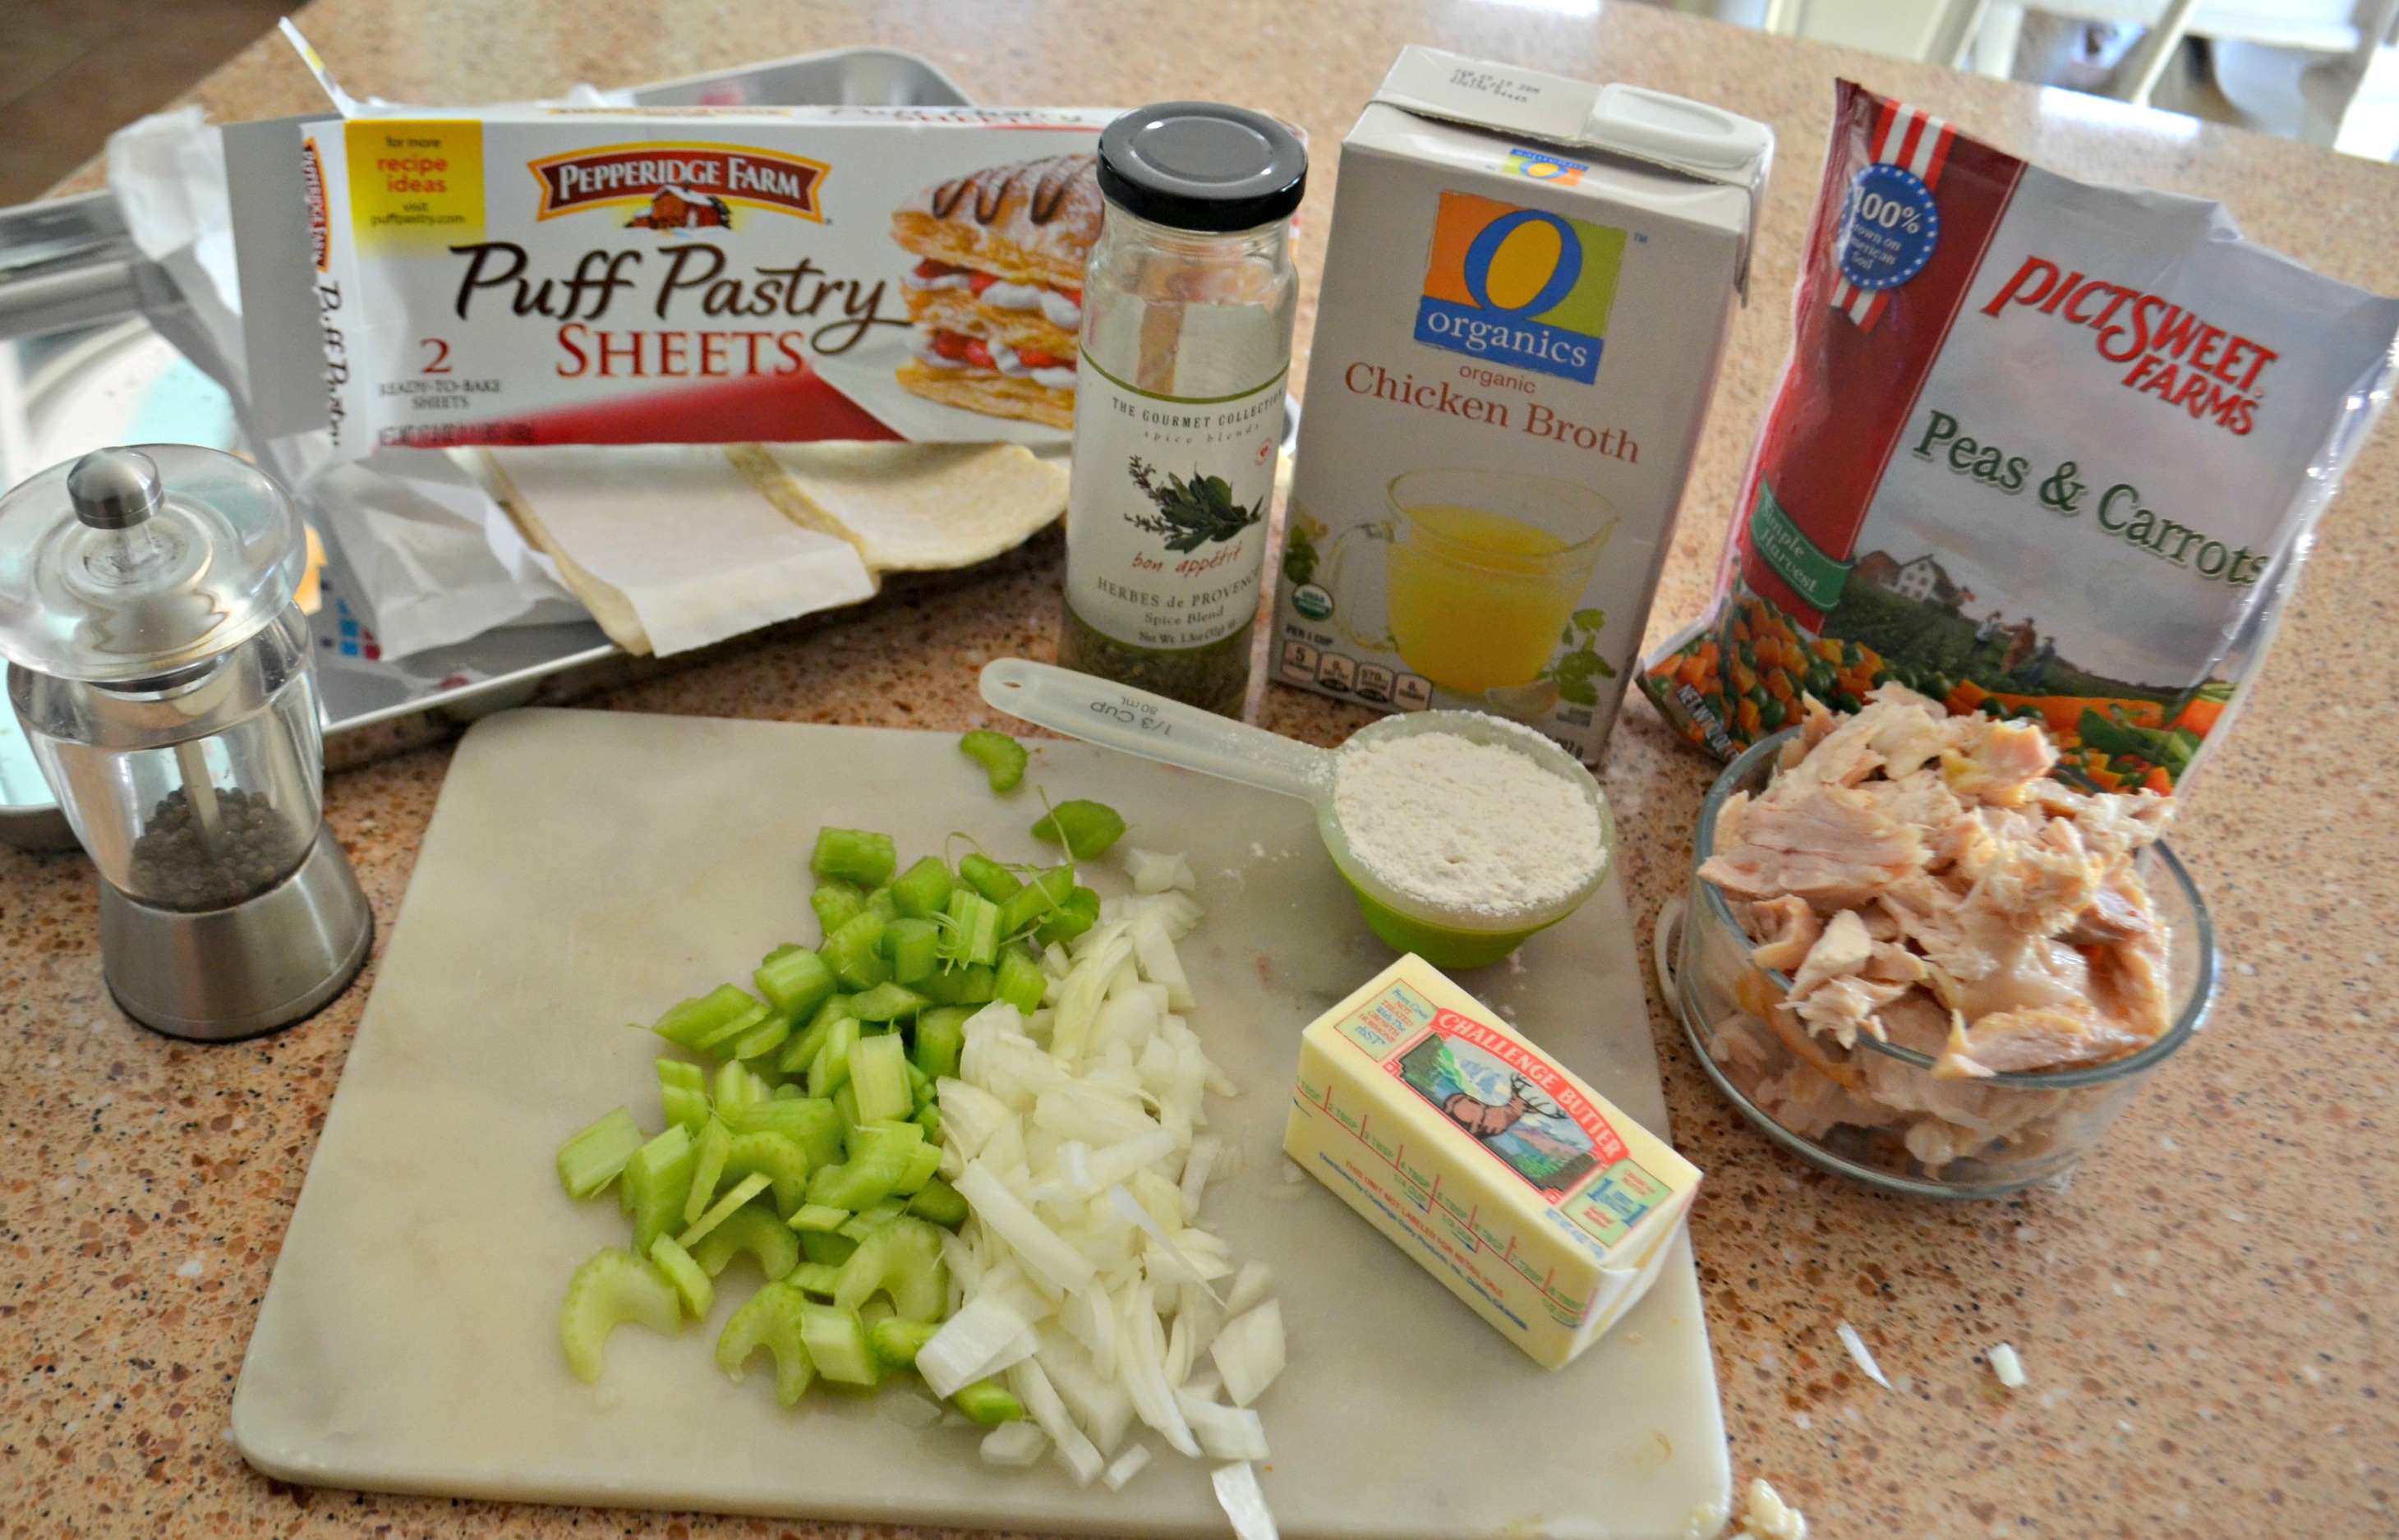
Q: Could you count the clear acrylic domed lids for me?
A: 1